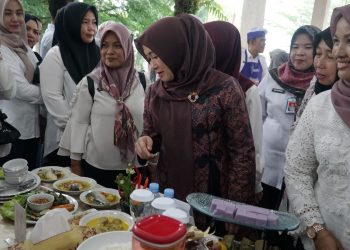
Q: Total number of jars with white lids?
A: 3